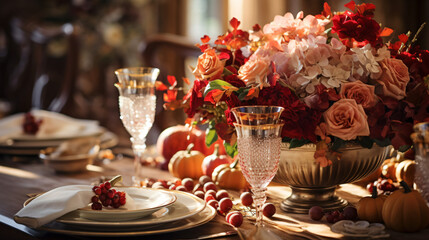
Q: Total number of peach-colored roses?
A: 5